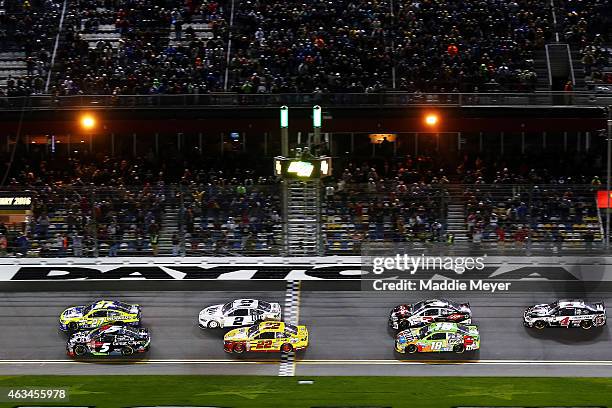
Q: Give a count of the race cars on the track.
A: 7